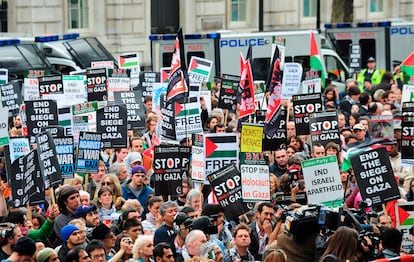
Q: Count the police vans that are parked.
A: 4